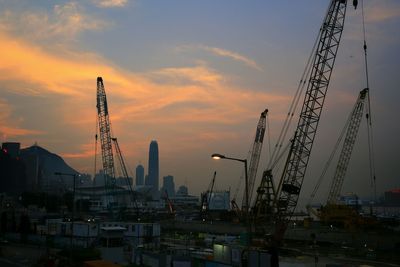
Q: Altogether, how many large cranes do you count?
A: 4